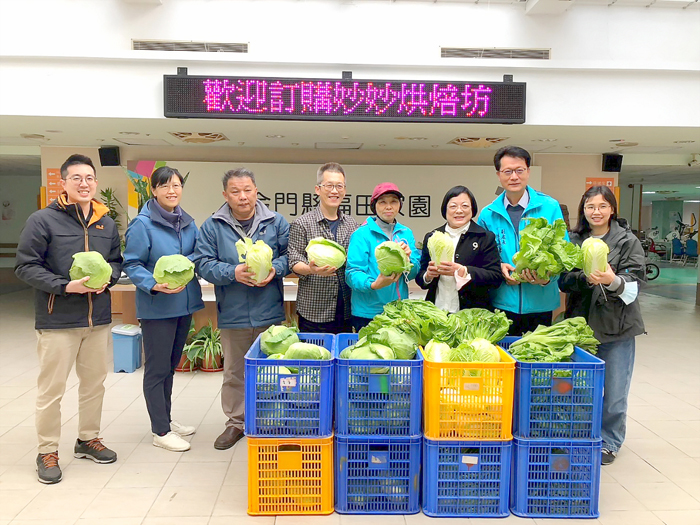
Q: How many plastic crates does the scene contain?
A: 8